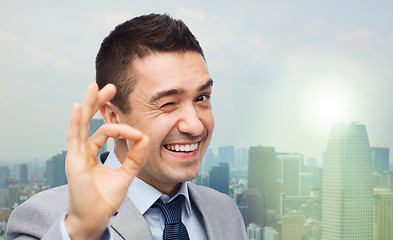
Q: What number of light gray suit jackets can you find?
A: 1